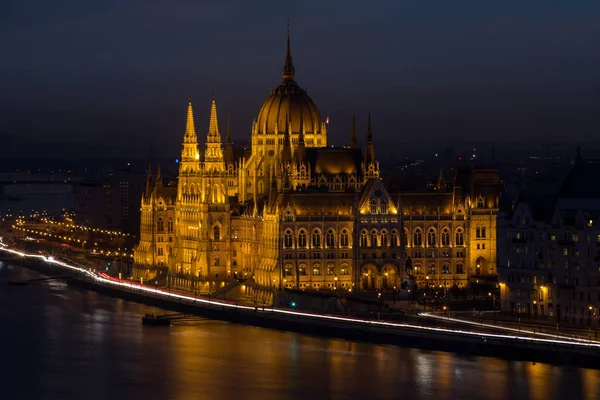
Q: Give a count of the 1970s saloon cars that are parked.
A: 0